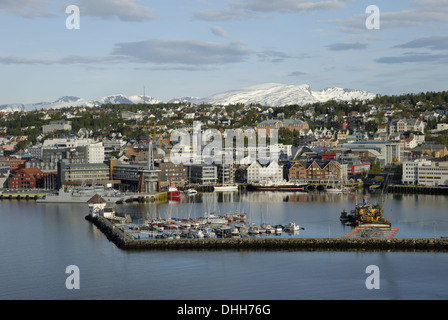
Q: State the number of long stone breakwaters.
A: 1